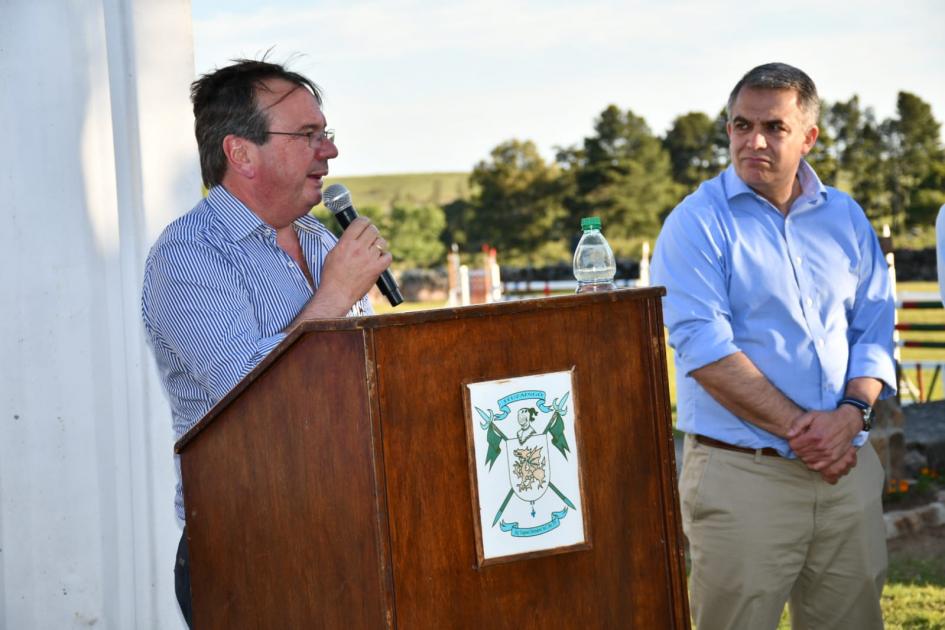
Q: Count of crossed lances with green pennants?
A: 2